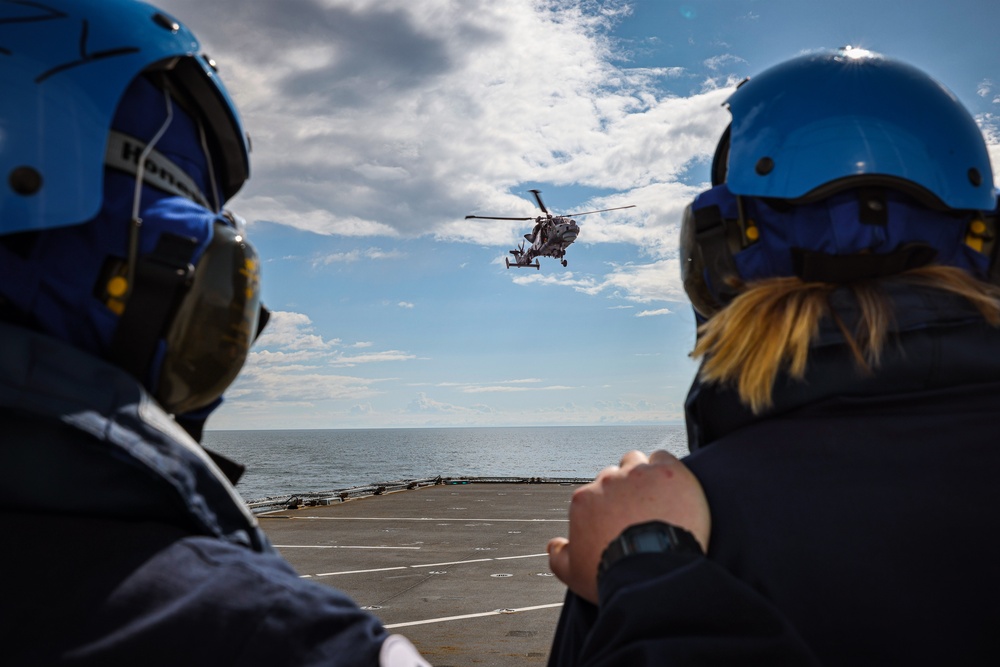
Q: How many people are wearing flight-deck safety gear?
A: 2